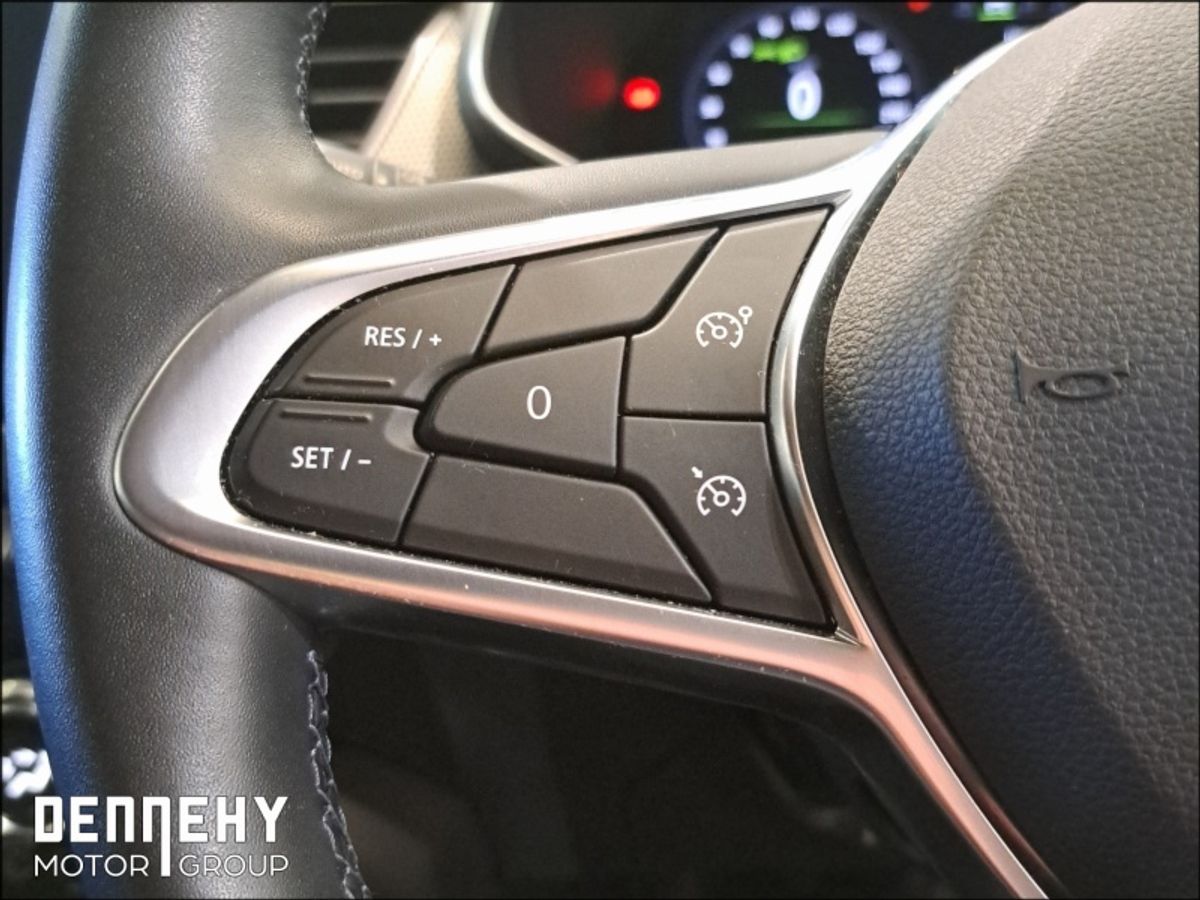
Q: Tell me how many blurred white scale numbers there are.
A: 11